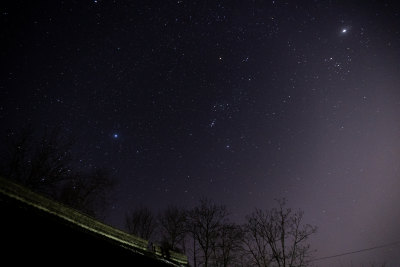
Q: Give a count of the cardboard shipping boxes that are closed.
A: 0